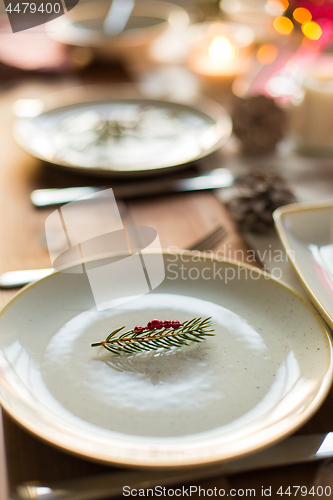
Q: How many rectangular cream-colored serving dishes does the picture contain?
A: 1